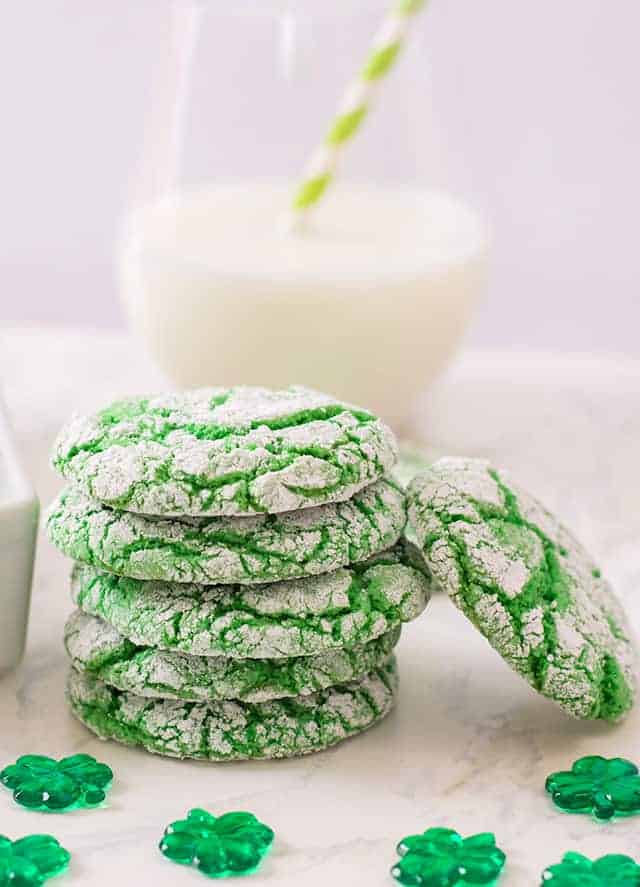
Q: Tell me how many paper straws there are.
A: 1